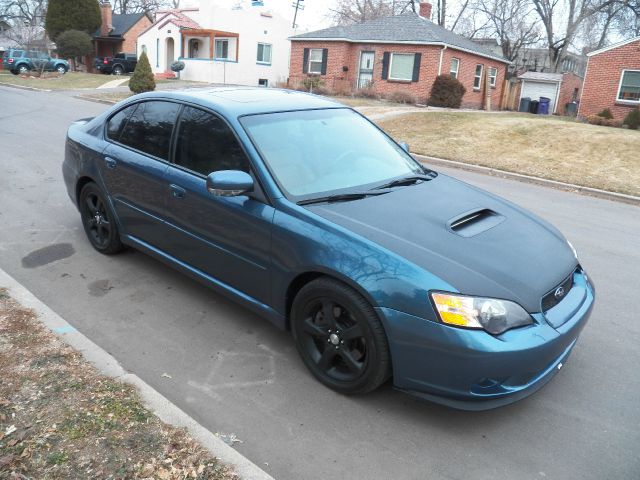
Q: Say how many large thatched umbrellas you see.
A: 0